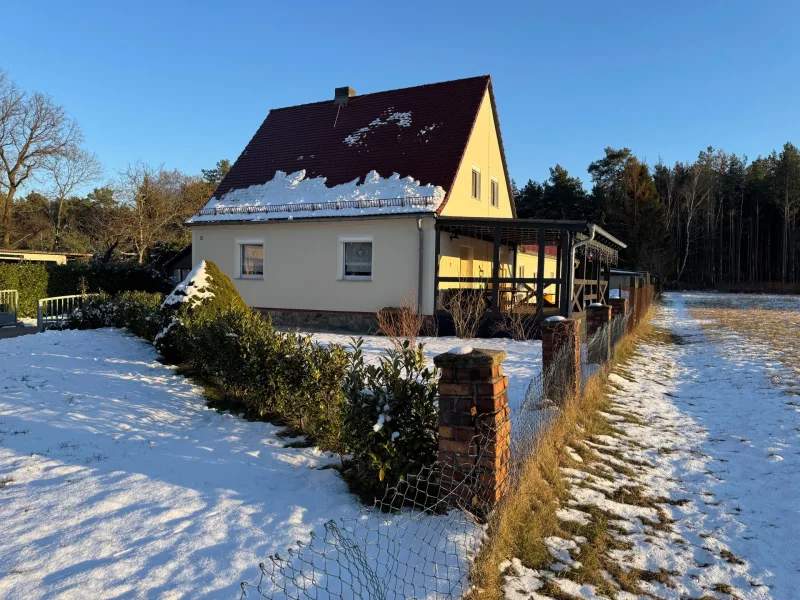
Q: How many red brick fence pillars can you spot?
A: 4